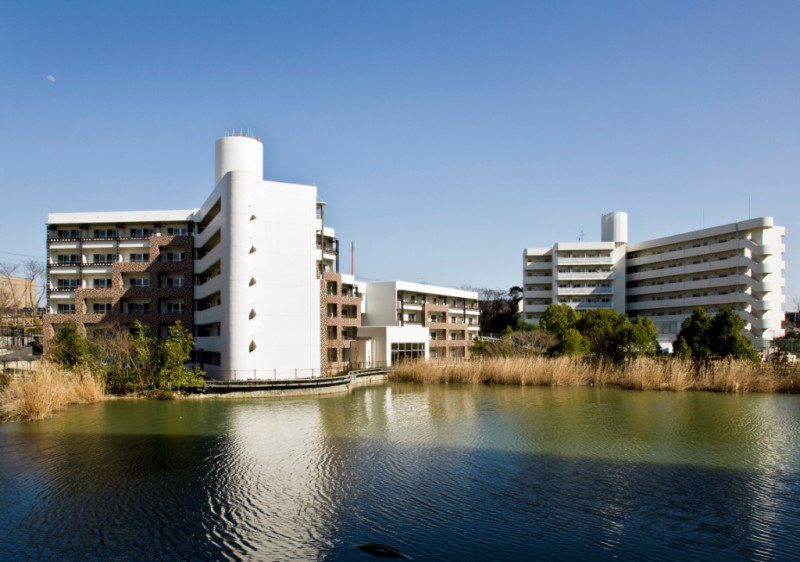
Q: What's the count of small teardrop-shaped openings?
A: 5